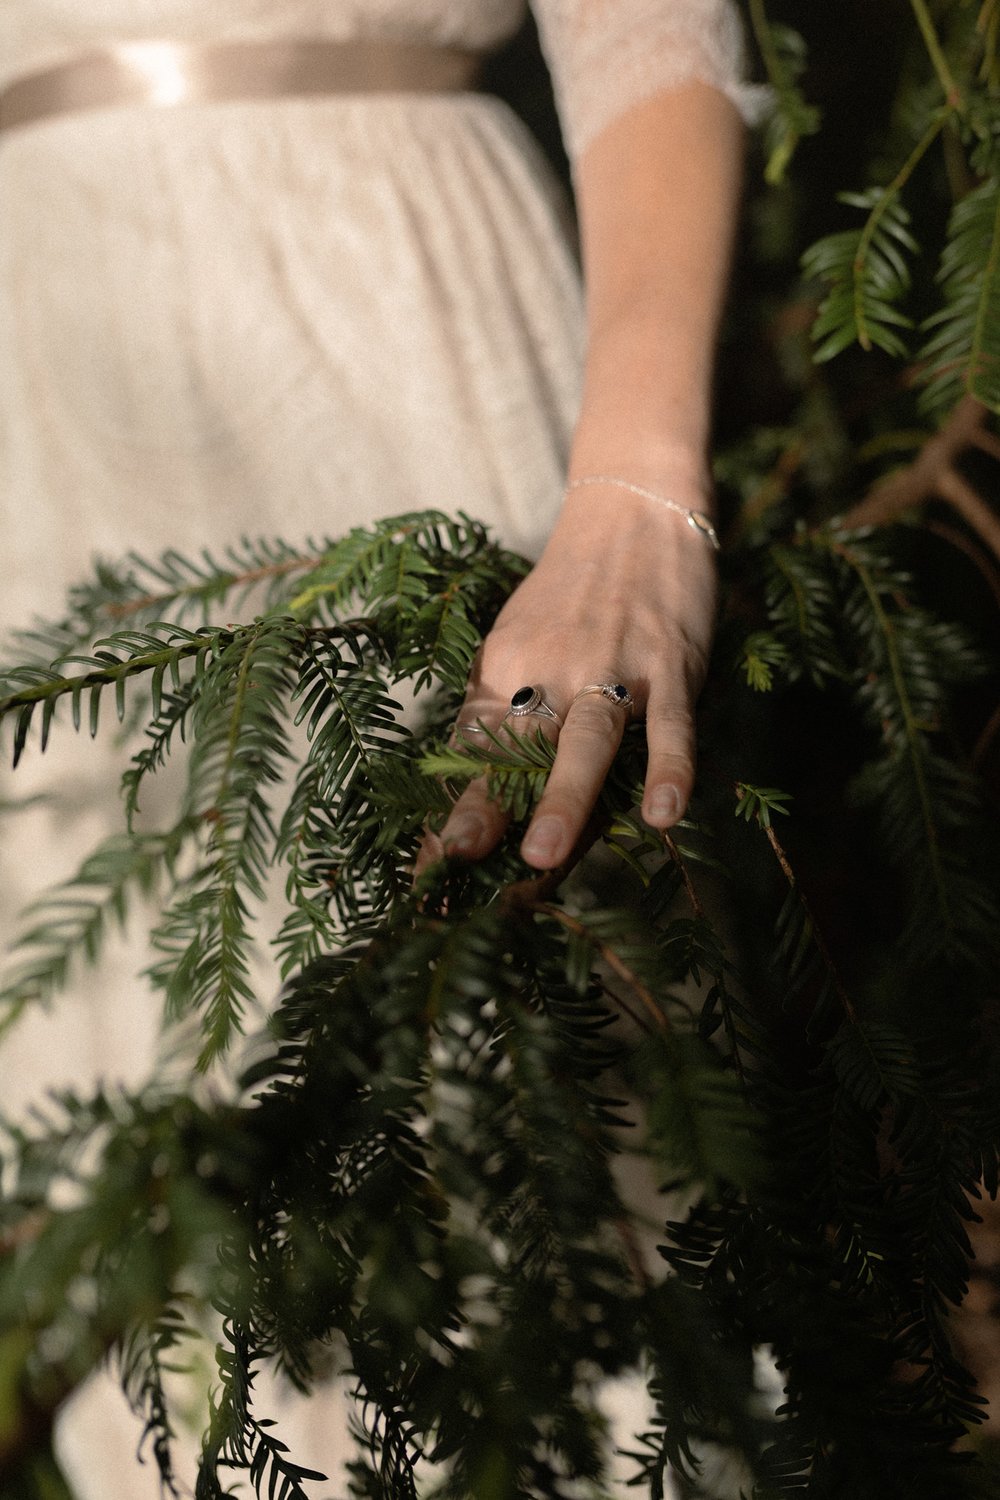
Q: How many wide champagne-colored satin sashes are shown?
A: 1